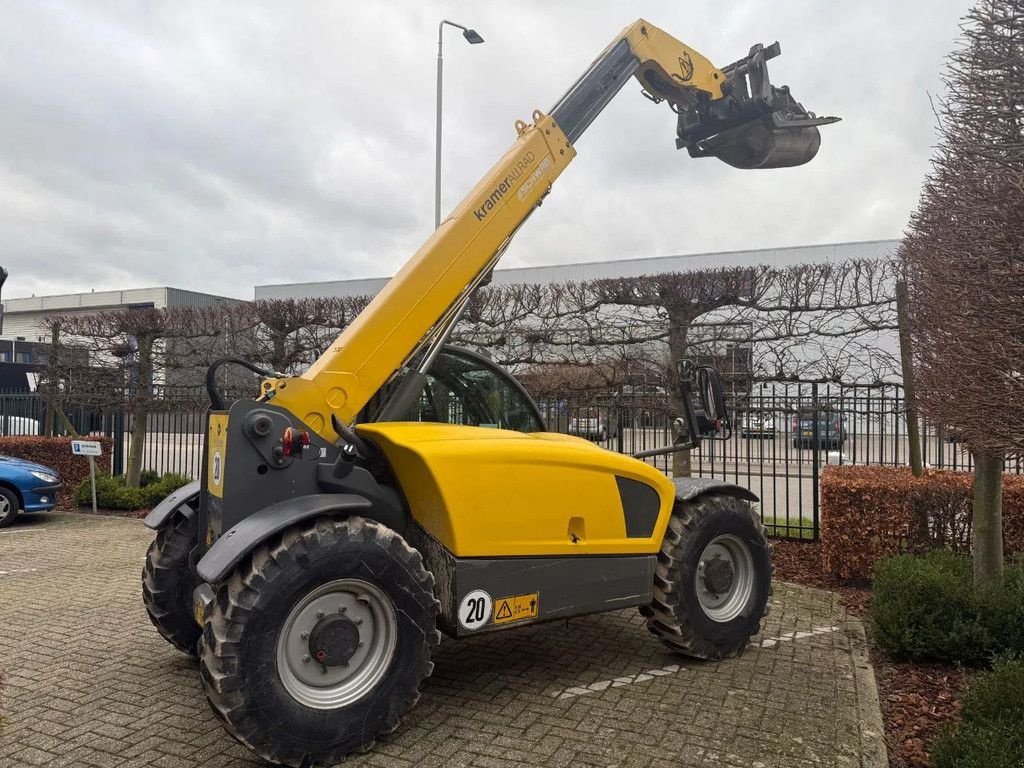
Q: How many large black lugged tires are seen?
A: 3